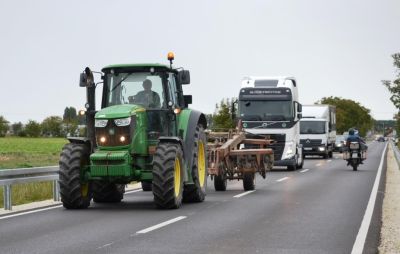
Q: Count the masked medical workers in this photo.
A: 0